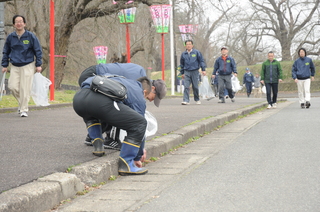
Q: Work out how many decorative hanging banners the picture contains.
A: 4